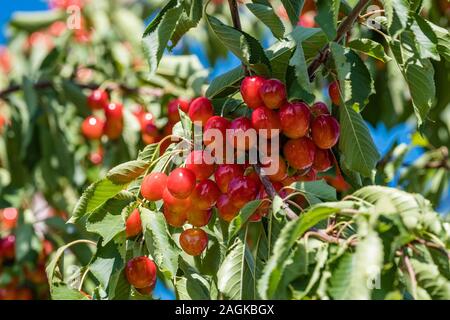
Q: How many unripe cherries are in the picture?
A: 0